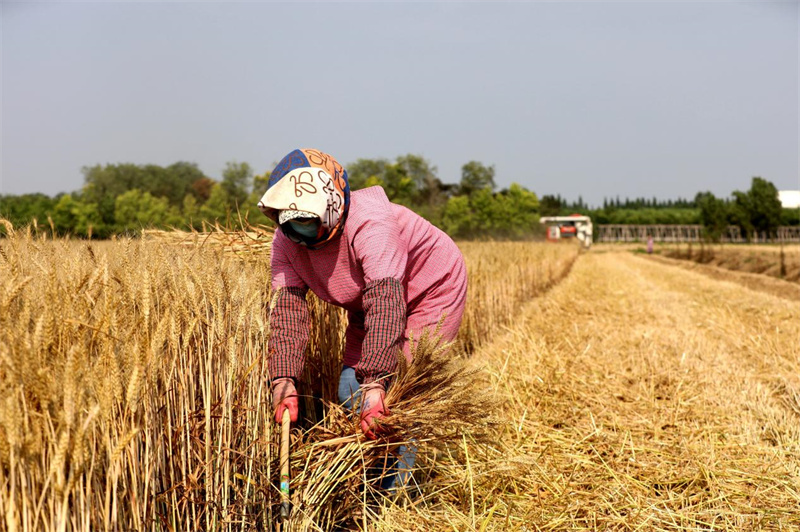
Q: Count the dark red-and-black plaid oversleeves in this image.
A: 2